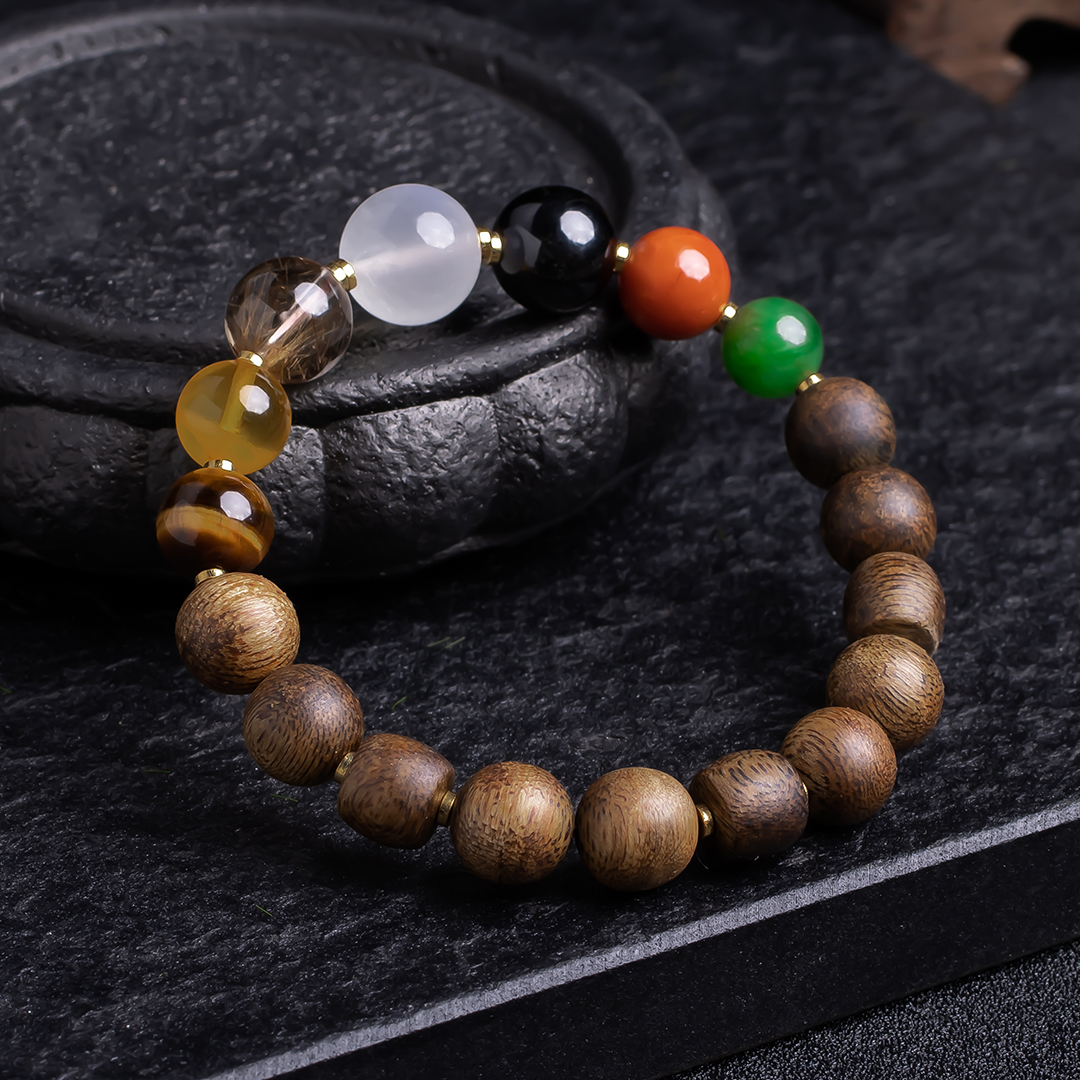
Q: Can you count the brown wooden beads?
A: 11